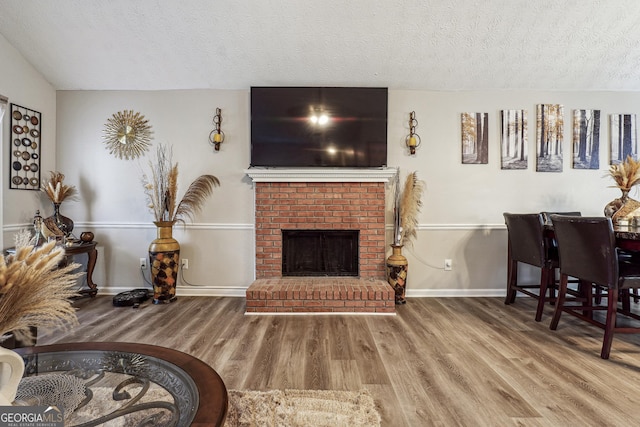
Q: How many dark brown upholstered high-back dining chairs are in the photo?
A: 3